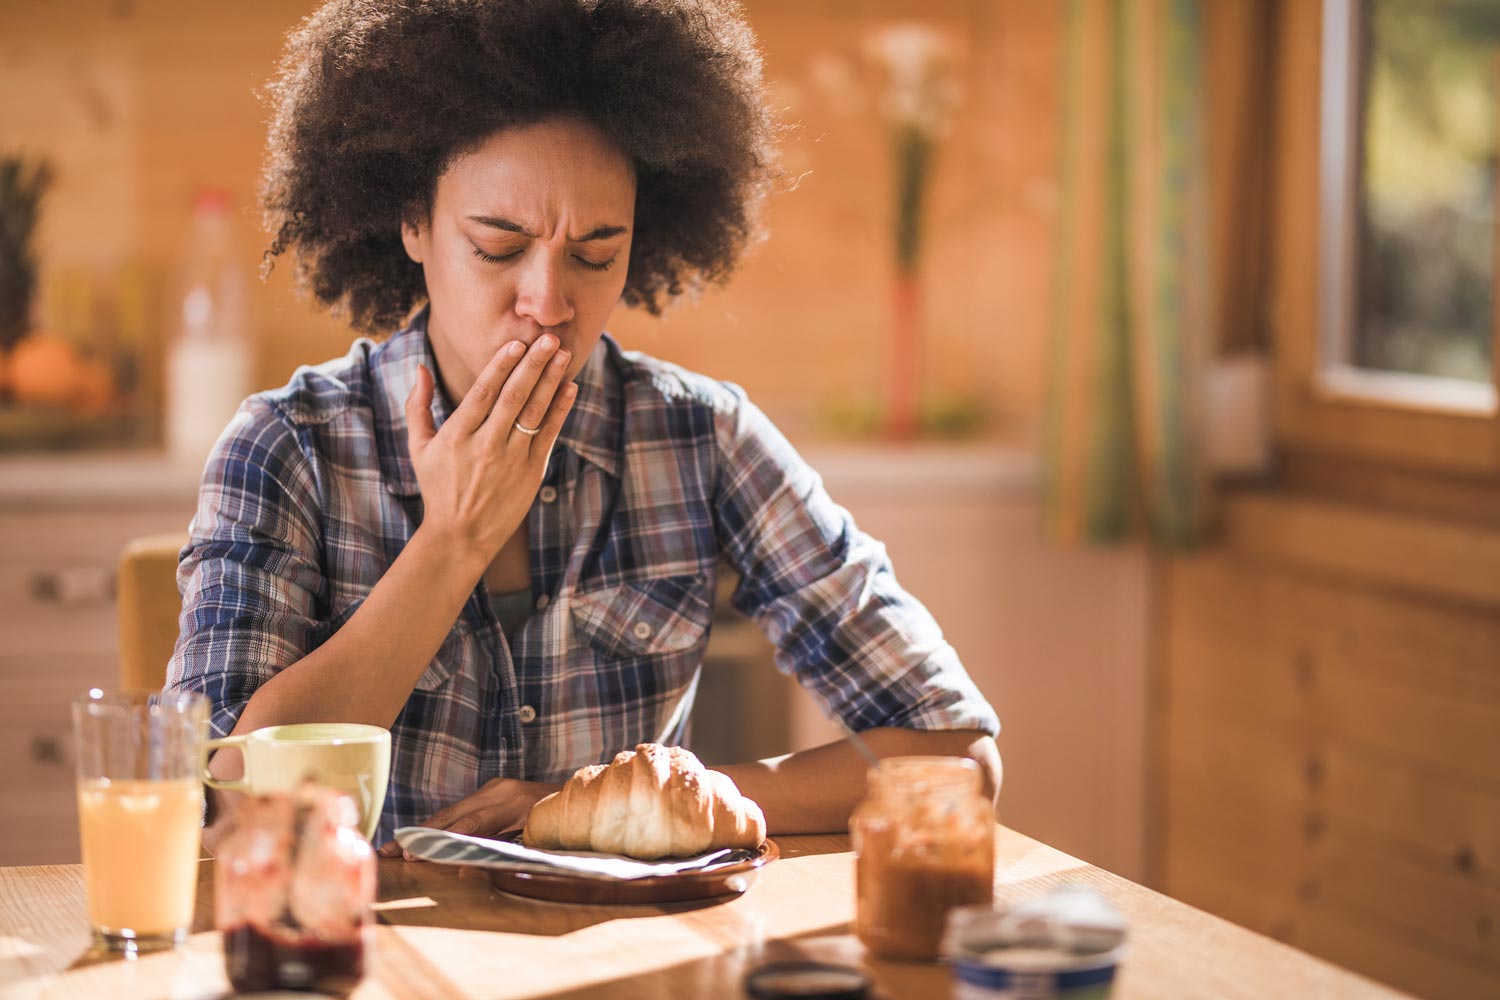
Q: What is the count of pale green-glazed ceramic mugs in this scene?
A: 1